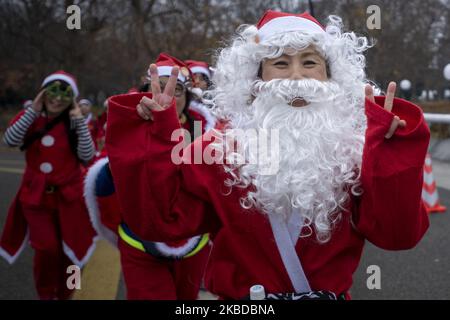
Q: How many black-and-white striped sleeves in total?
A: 2